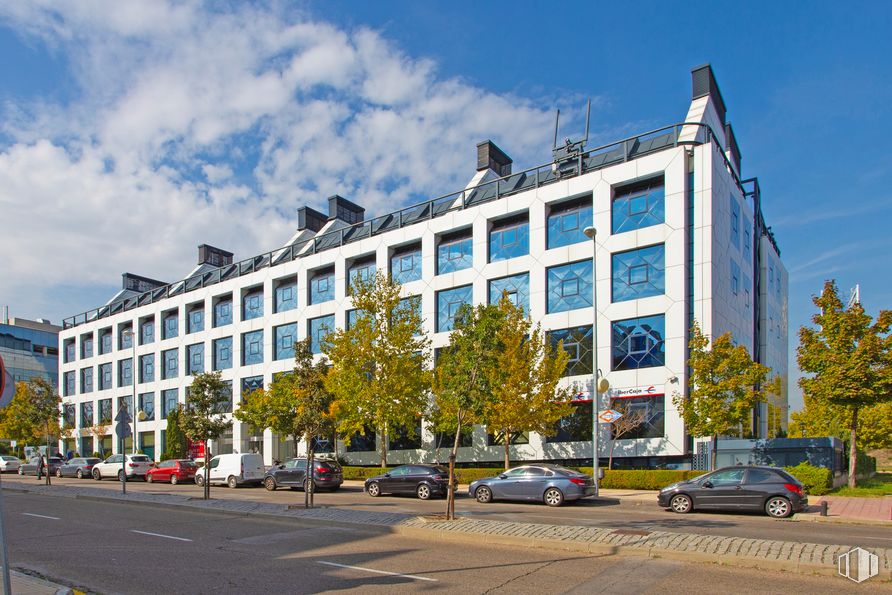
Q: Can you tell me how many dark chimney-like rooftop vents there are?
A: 7